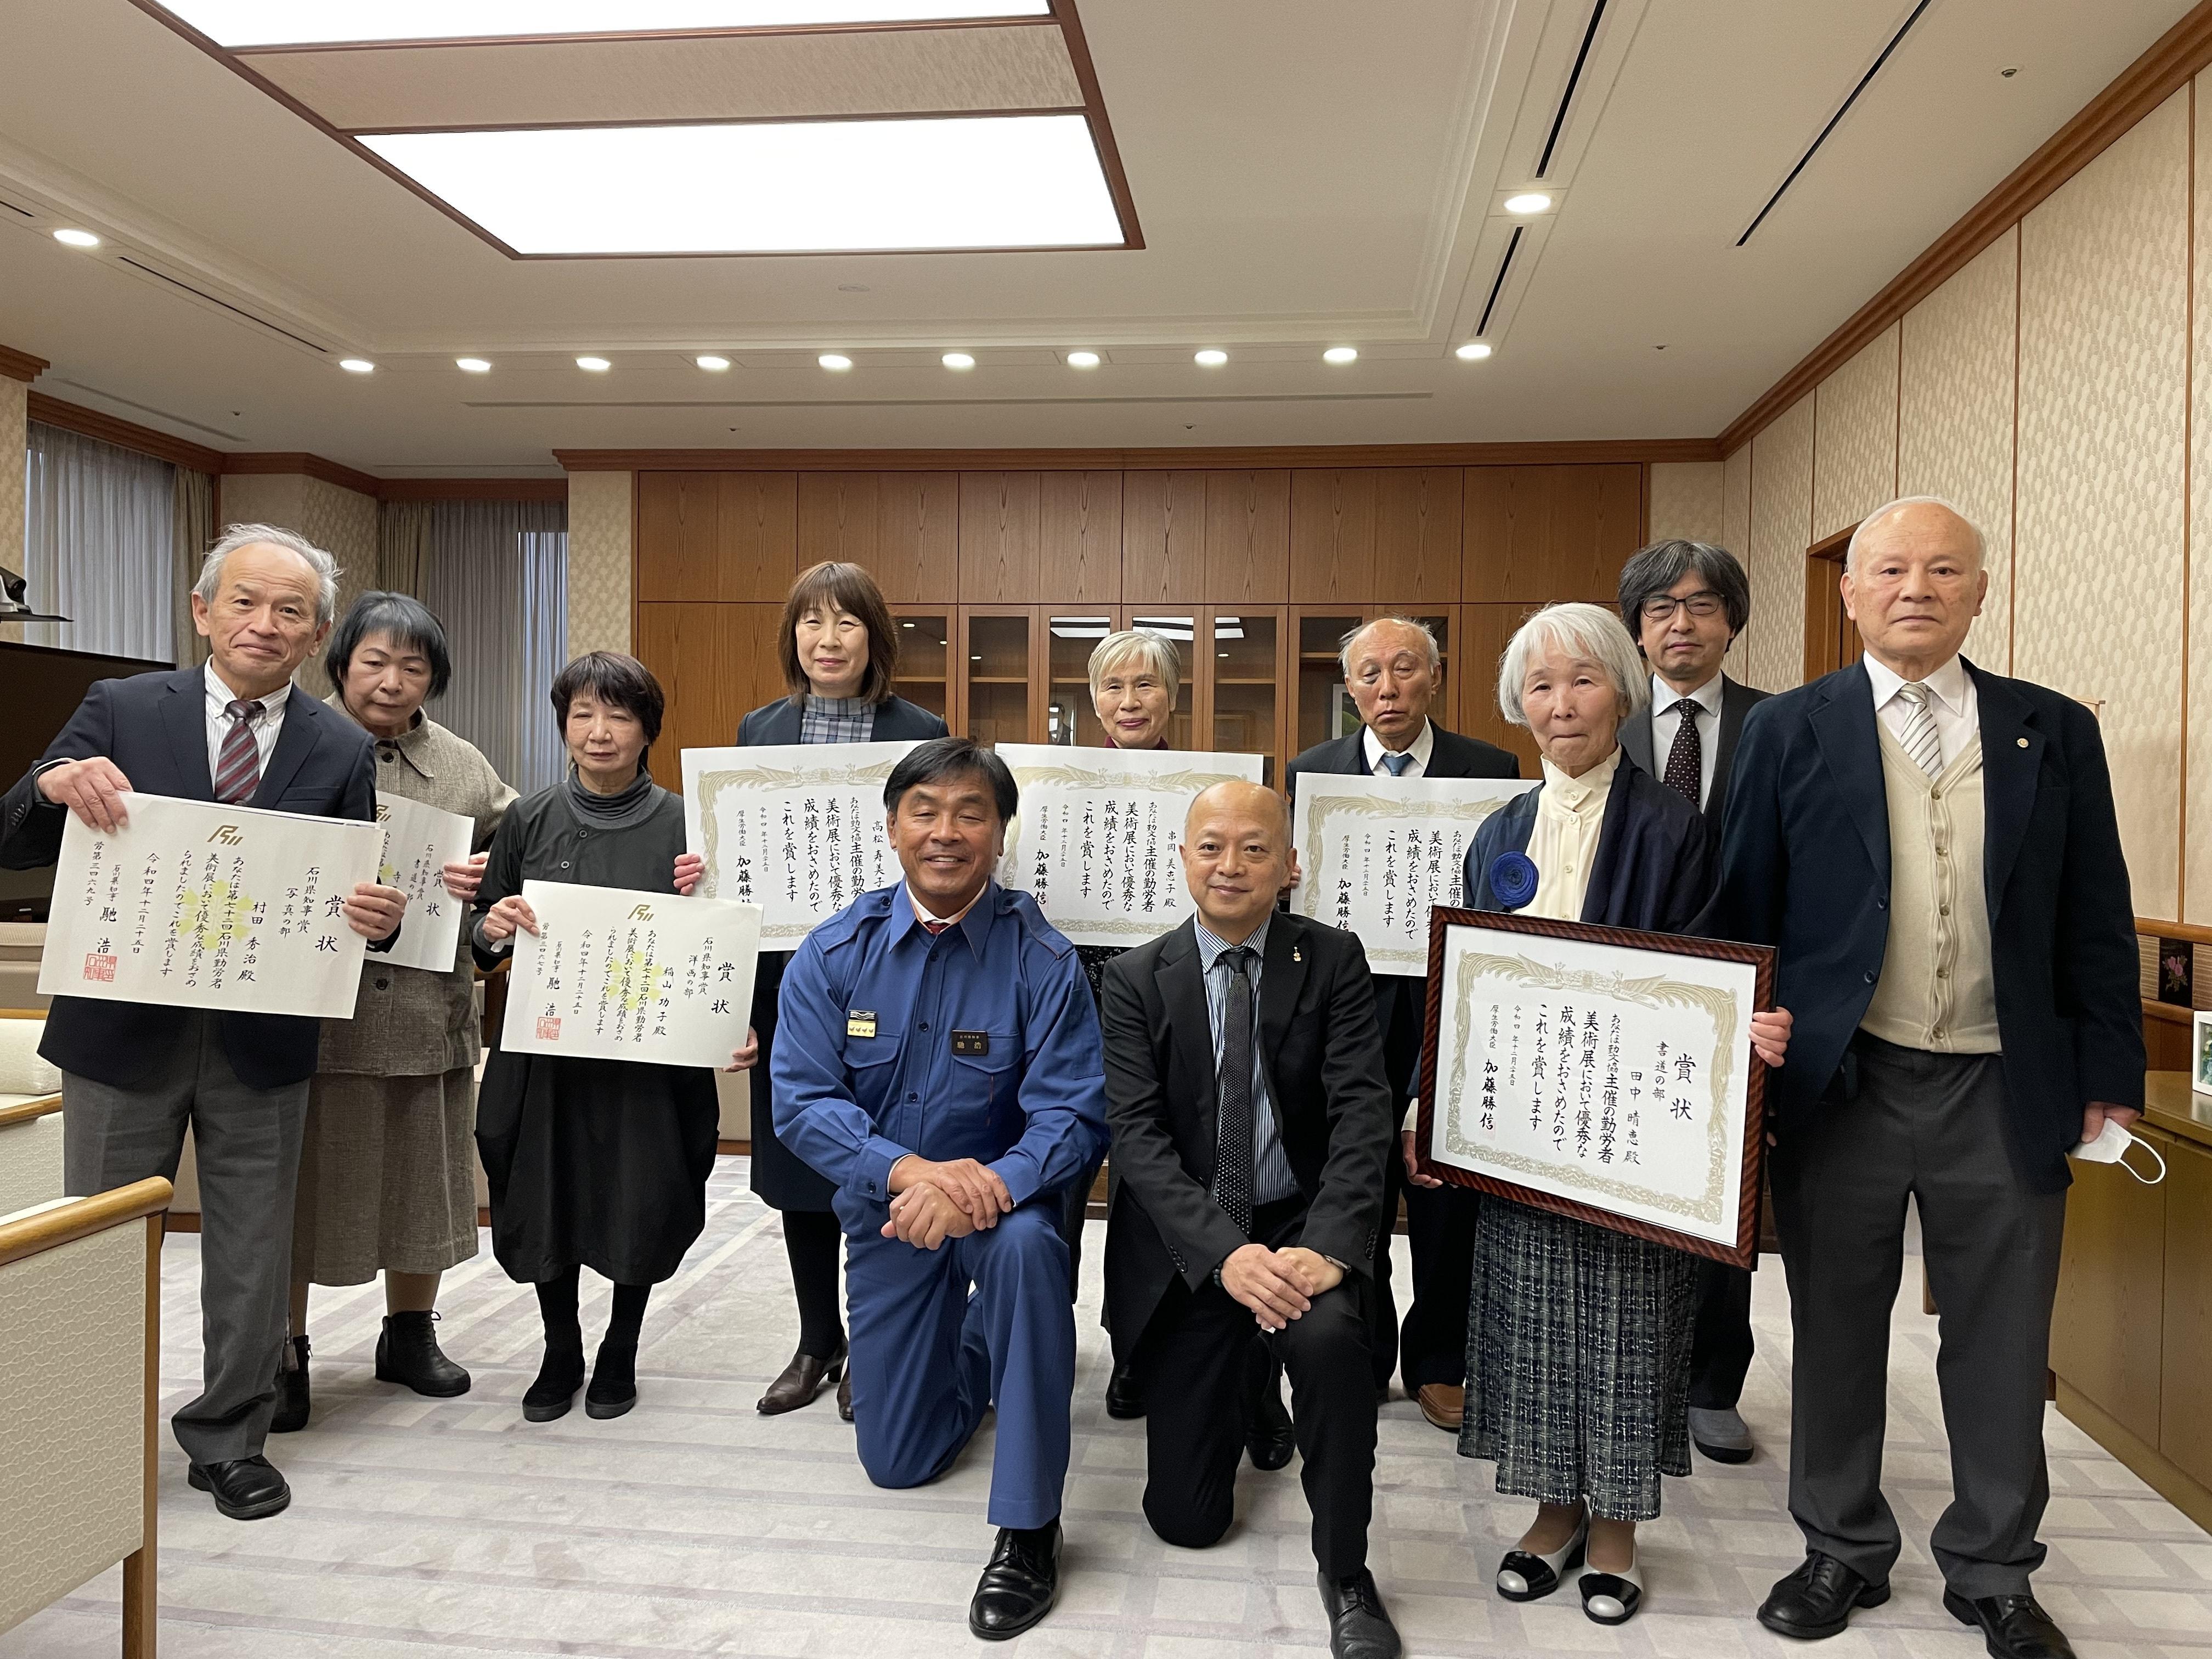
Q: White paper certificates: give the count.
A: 7